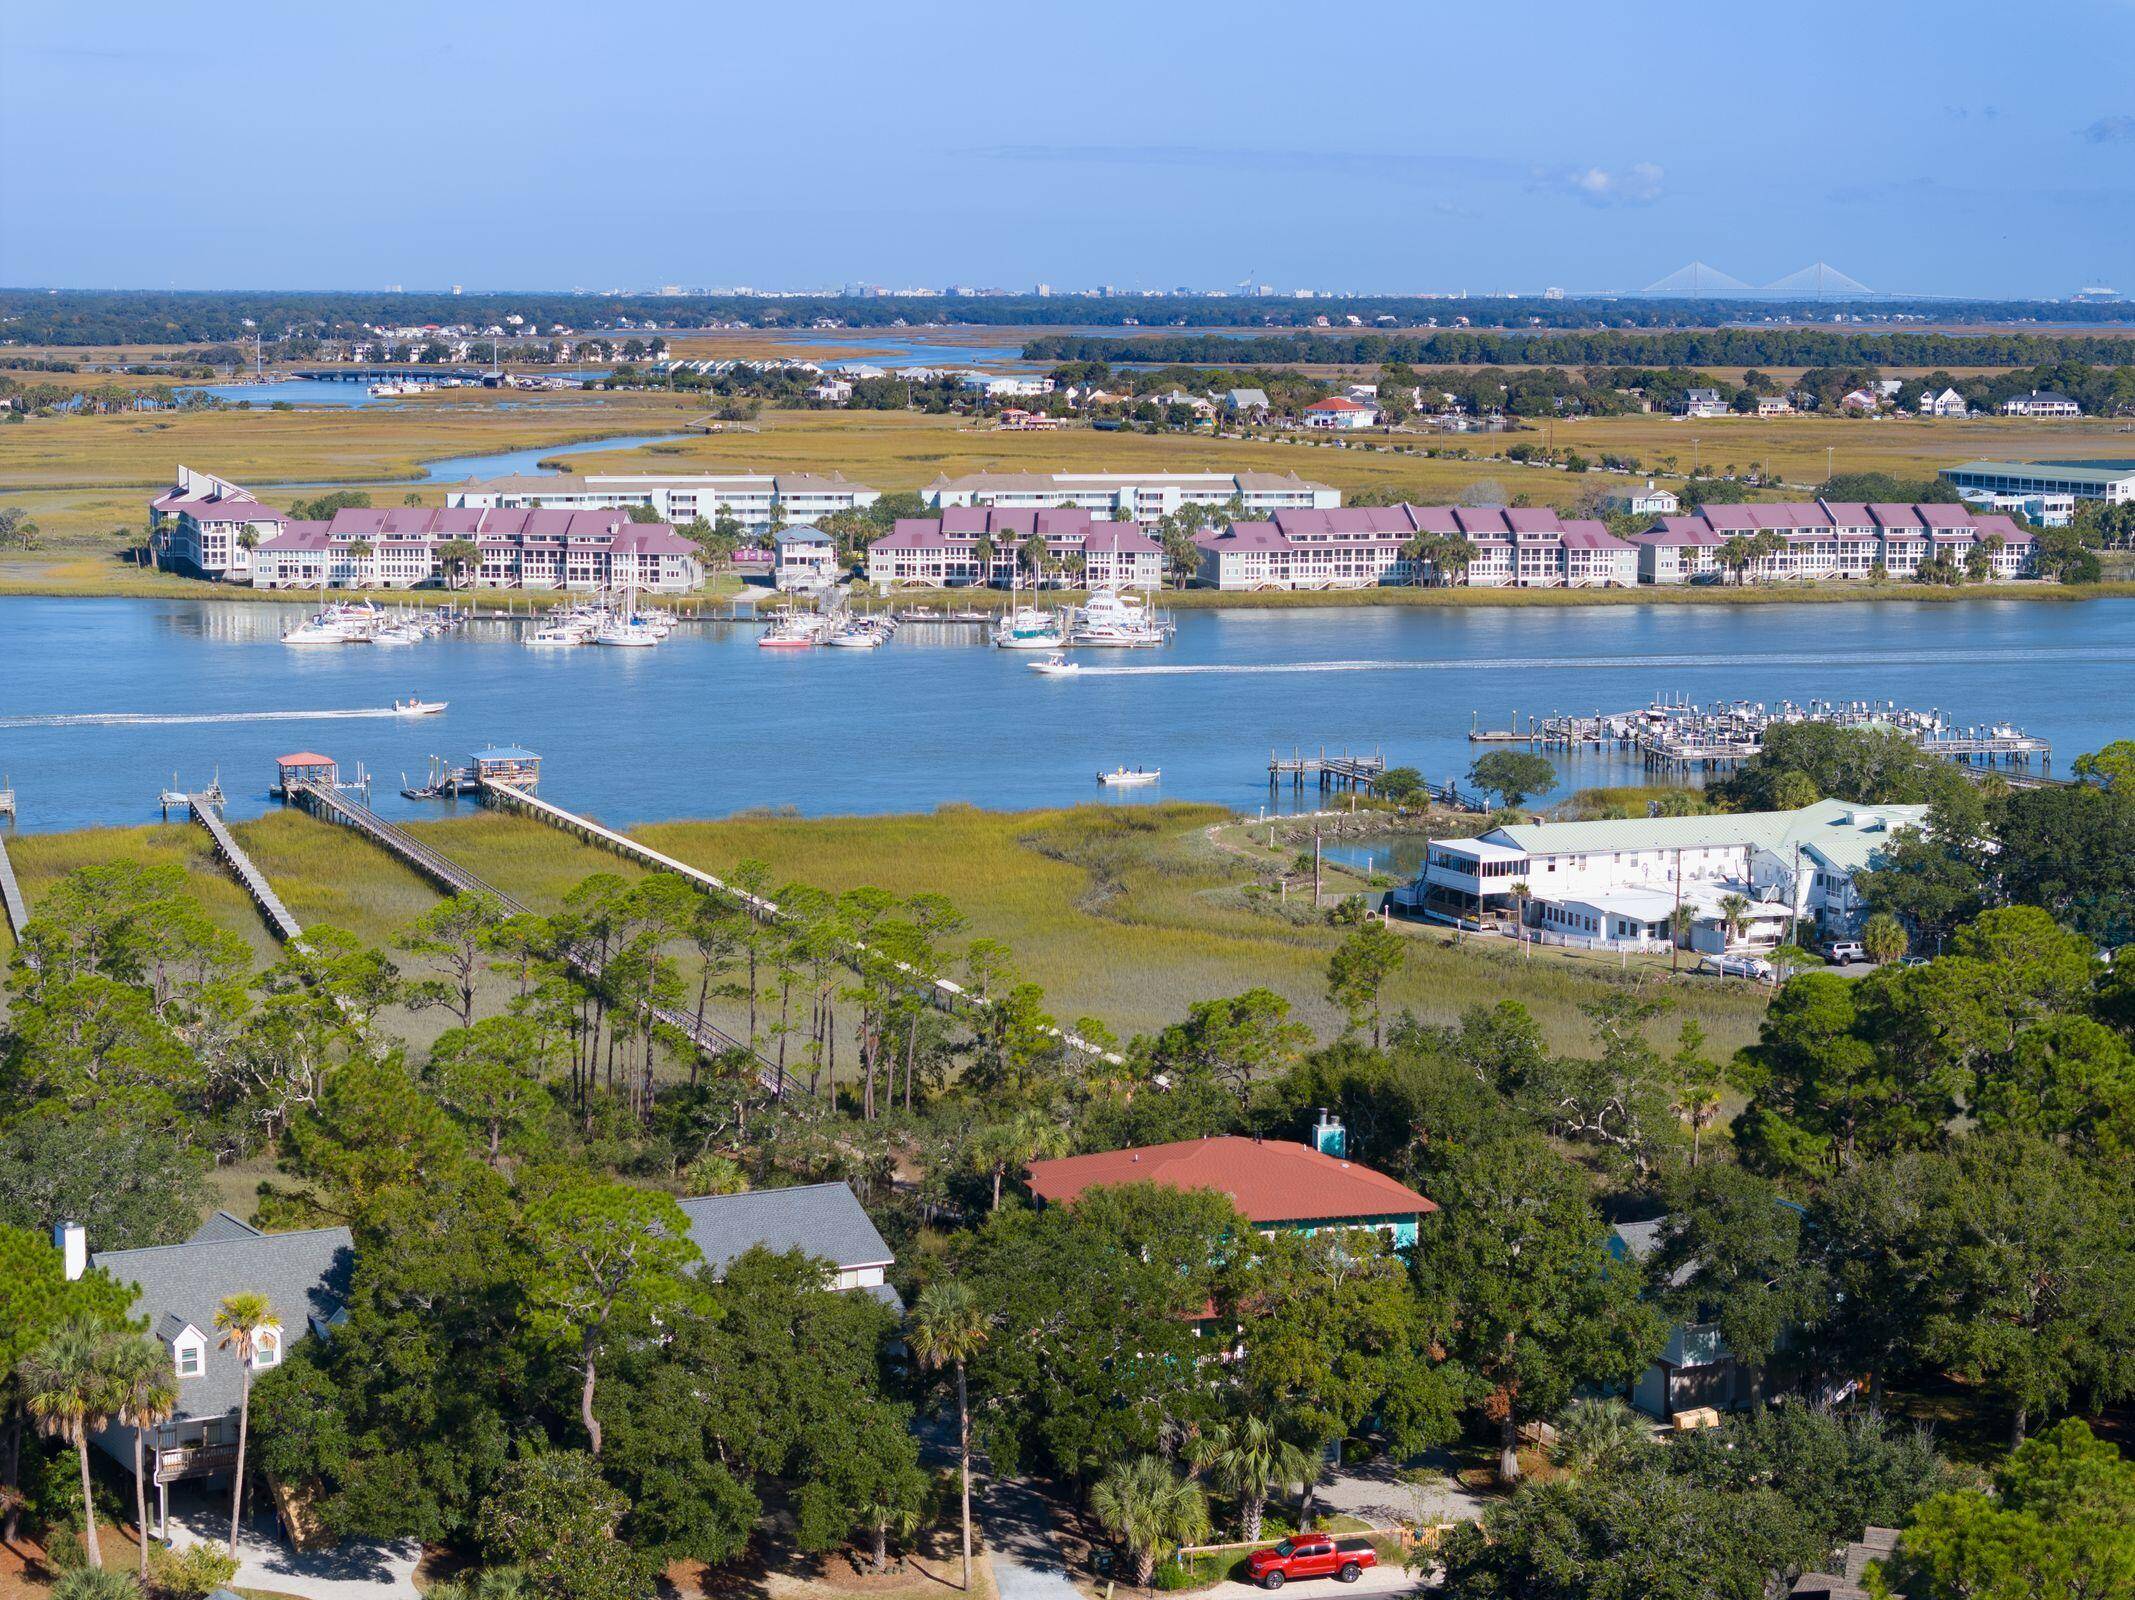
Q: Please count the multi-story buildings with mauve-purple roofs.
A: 5